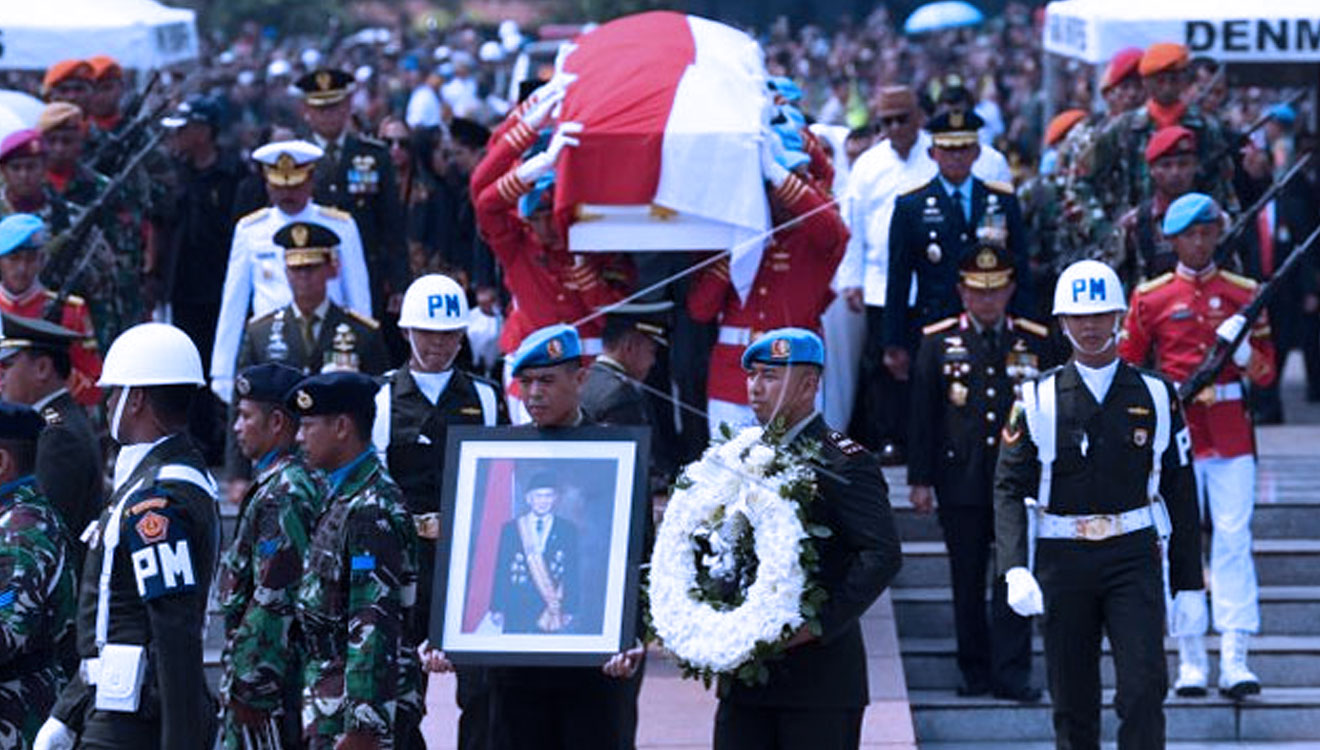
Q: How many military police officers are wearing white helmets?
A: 3